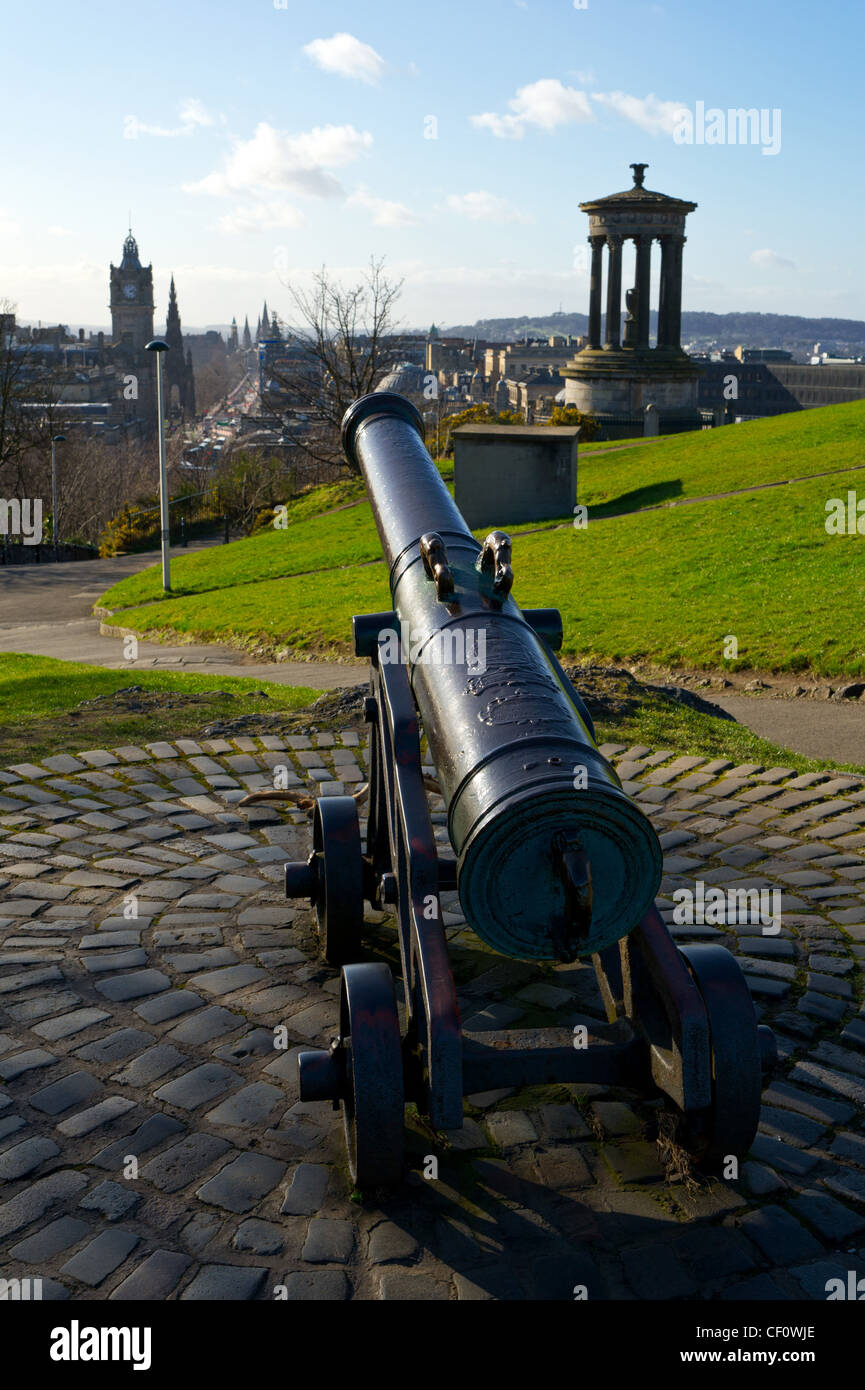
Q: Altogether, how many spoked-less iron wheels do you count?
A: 3